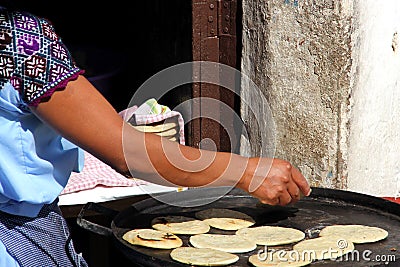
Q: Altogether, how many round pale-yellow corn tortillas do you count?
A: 9